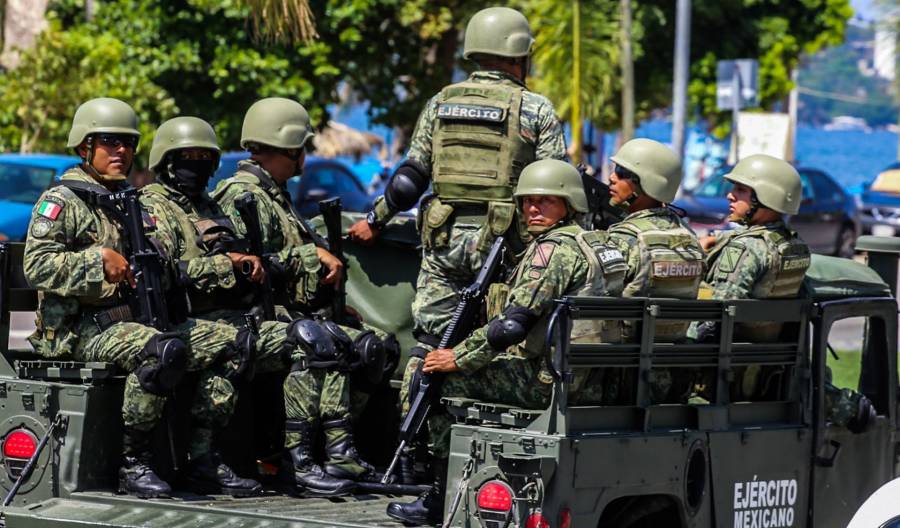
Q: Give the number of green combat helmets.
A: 7